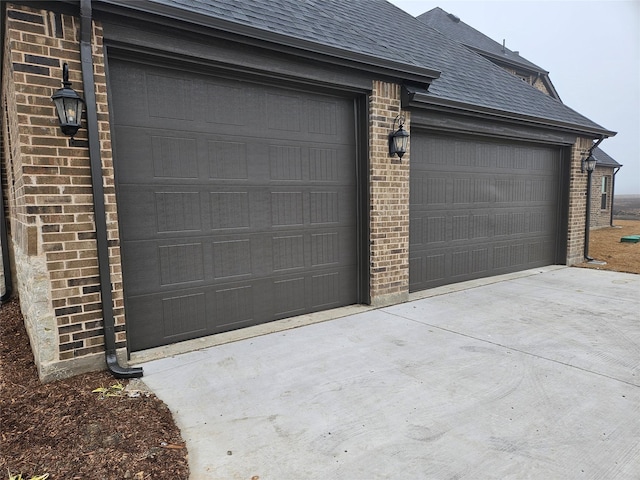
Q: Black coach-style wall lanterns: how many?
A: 3